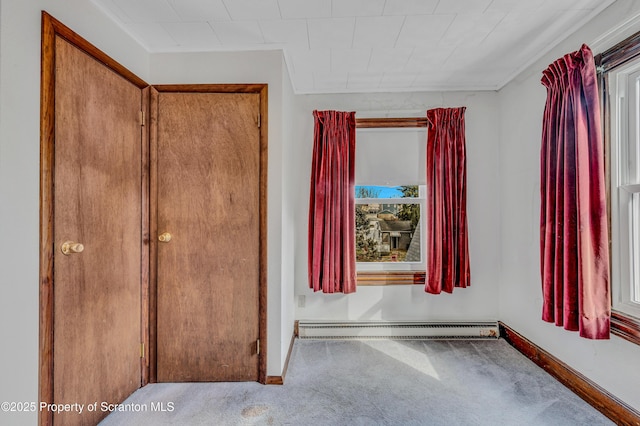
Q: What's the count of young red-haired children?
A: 0